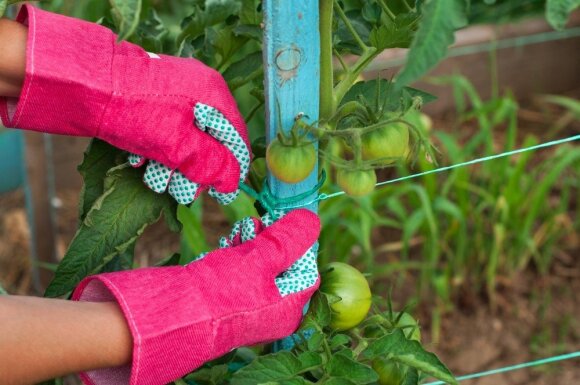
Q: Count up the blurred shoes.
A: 0